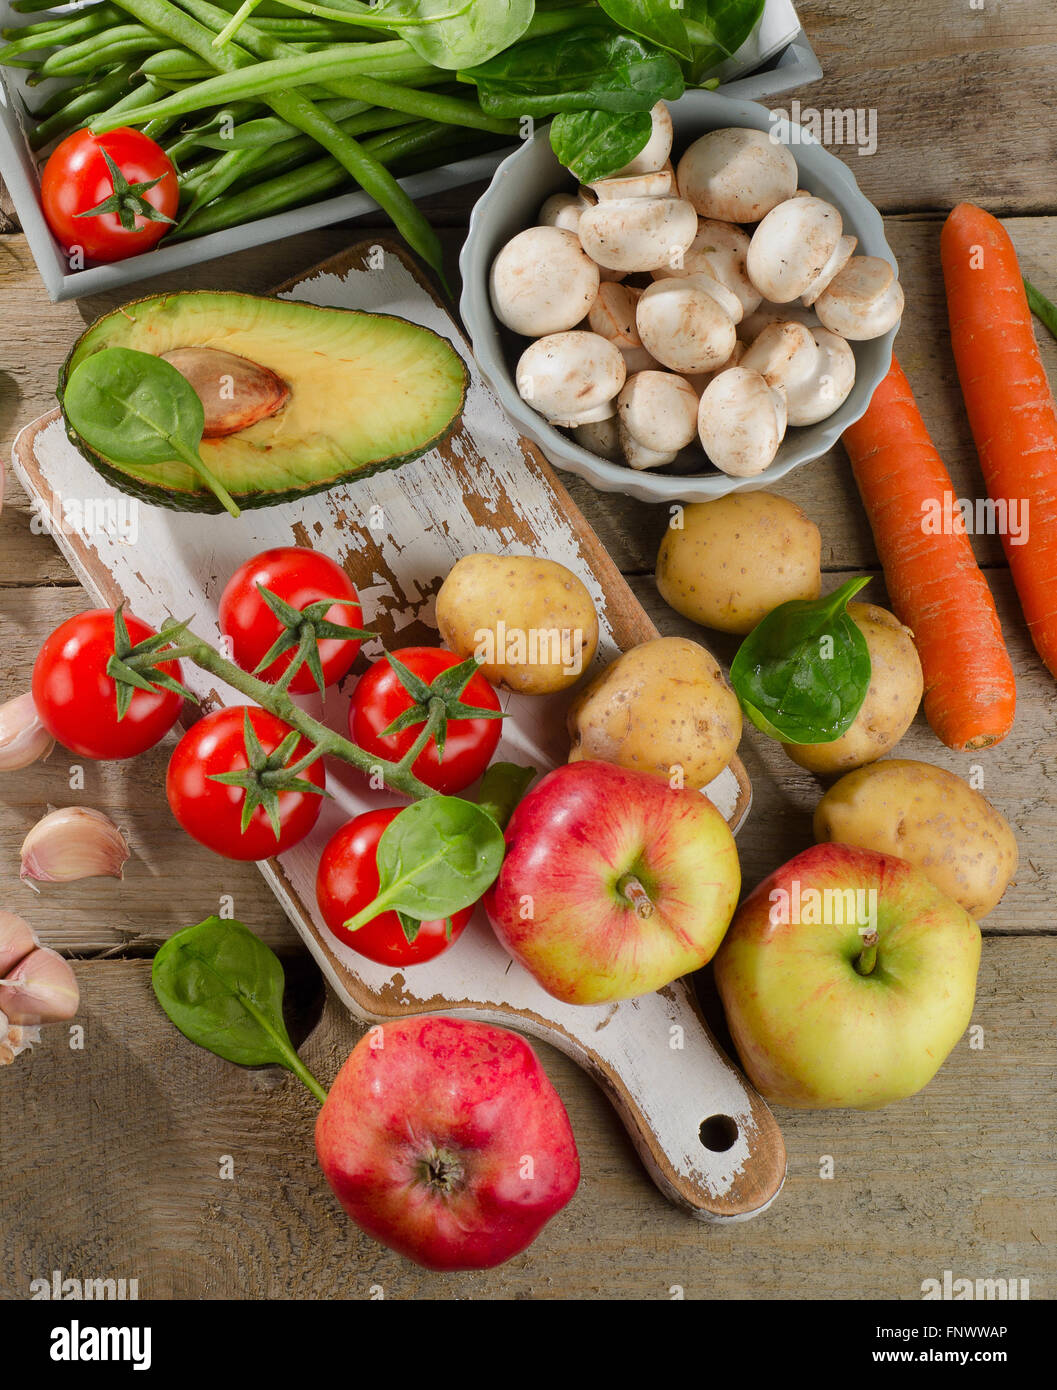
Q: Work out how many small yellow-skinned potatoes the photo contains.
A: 5